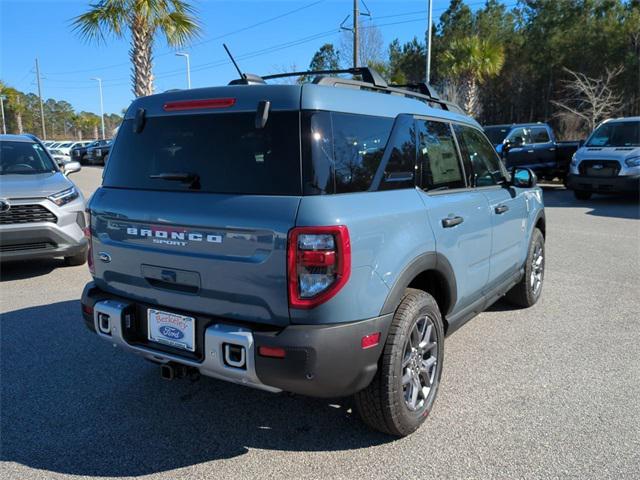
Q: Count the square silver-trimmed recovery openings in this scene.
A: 2